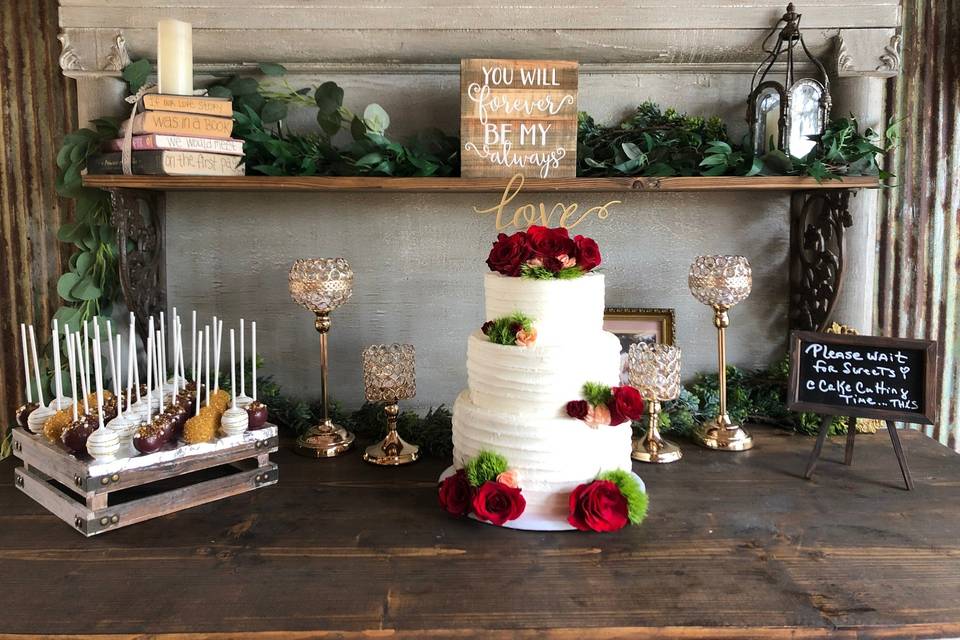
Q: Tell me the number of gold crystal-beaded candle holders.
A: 4